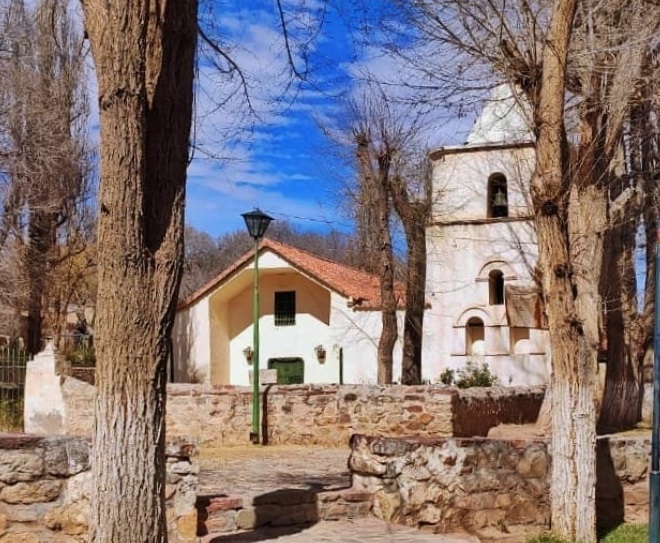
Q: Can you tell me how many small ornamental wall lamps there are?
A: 2